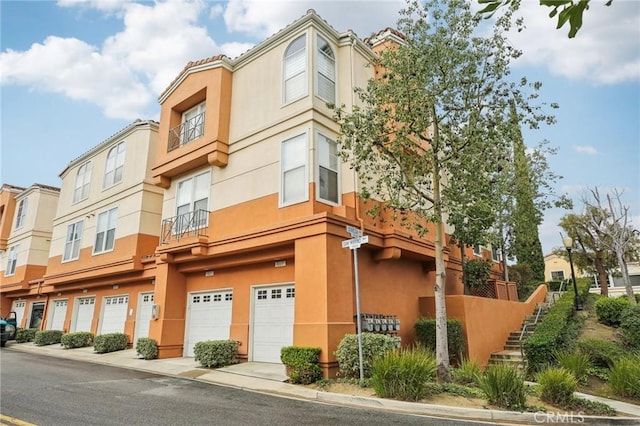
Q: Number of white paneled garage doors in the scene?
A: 7